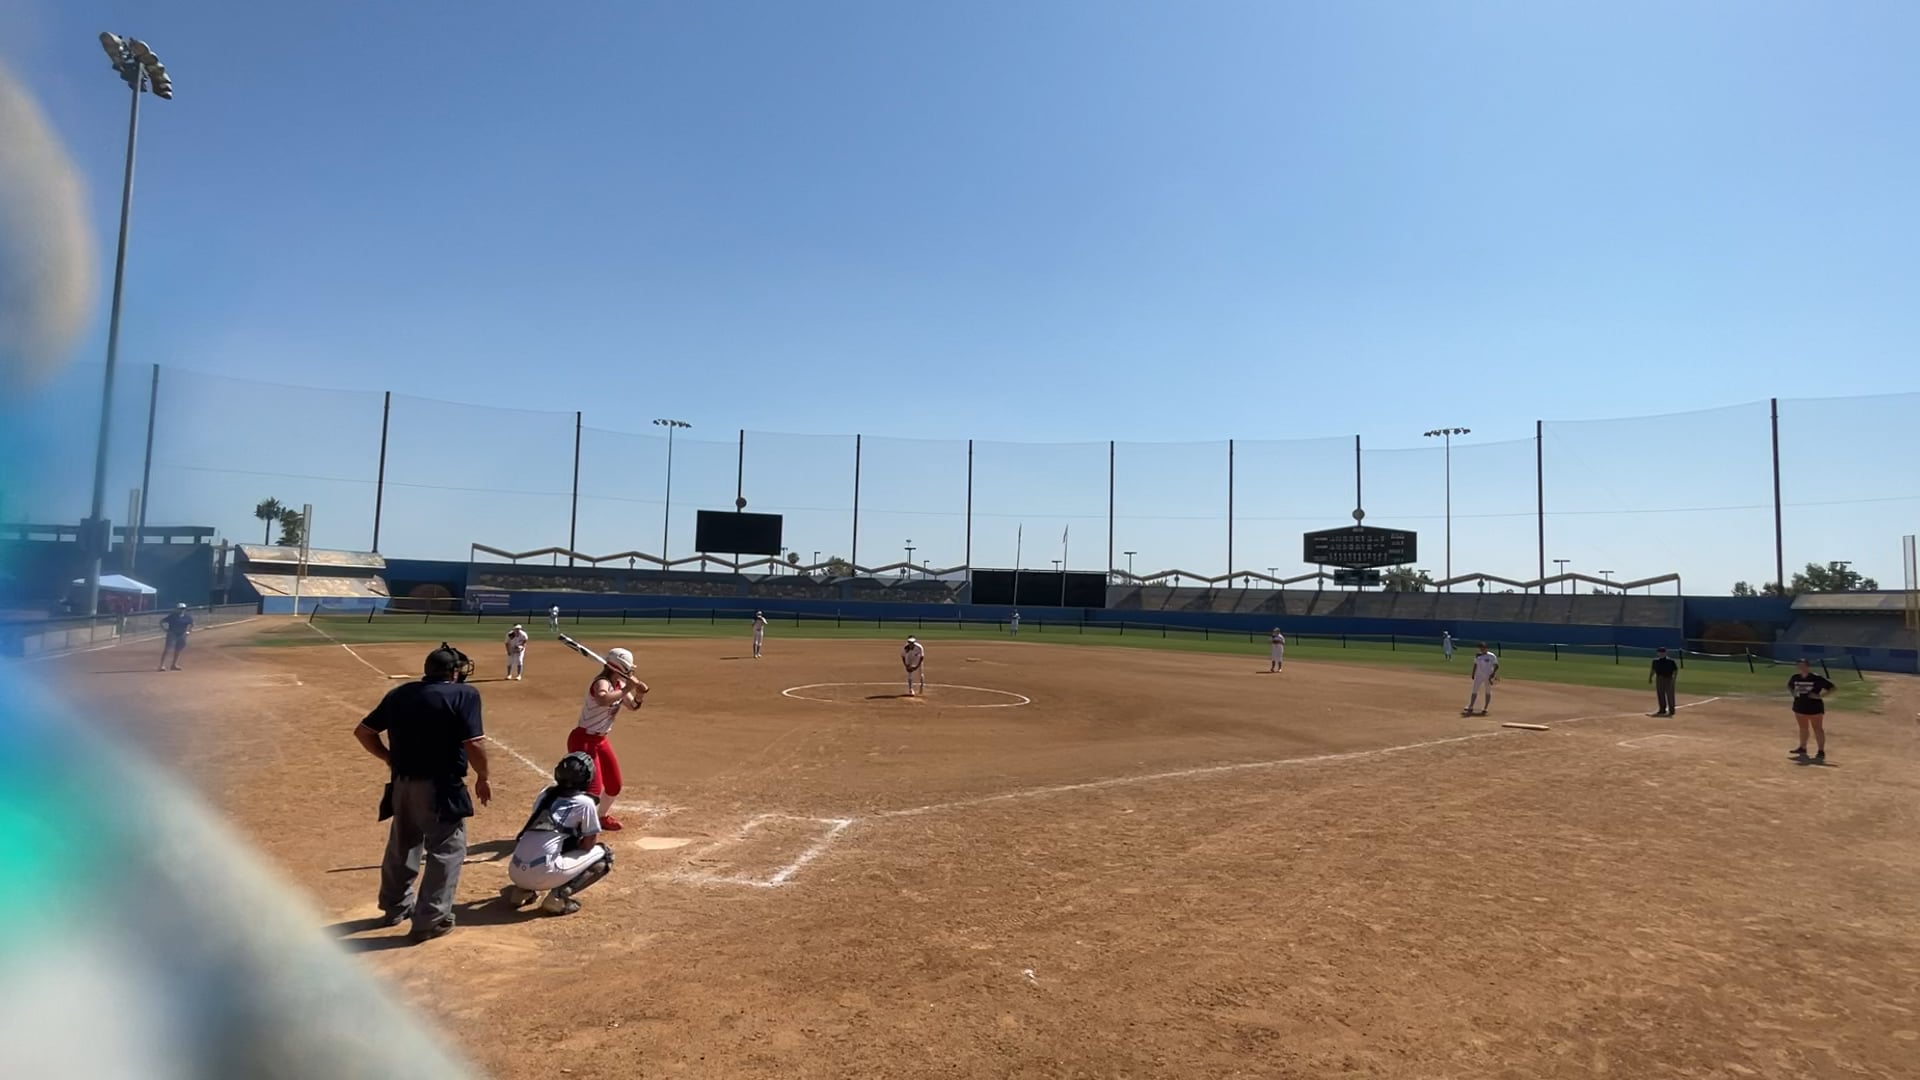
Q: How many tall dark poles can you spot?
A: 11